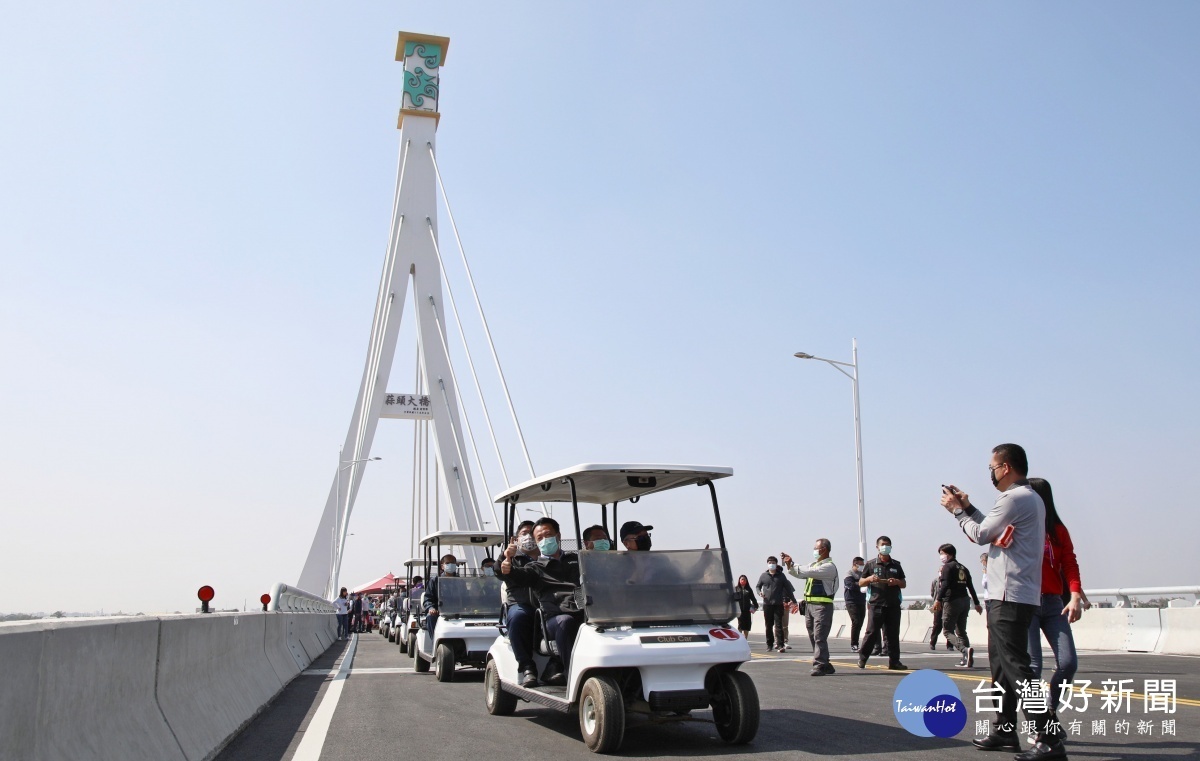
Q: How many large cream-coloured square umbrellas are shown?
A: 0